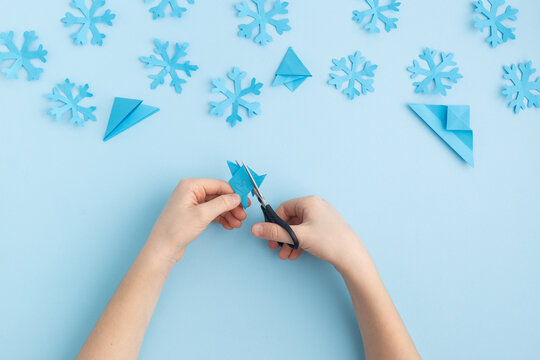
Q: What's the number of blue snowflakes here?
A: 12